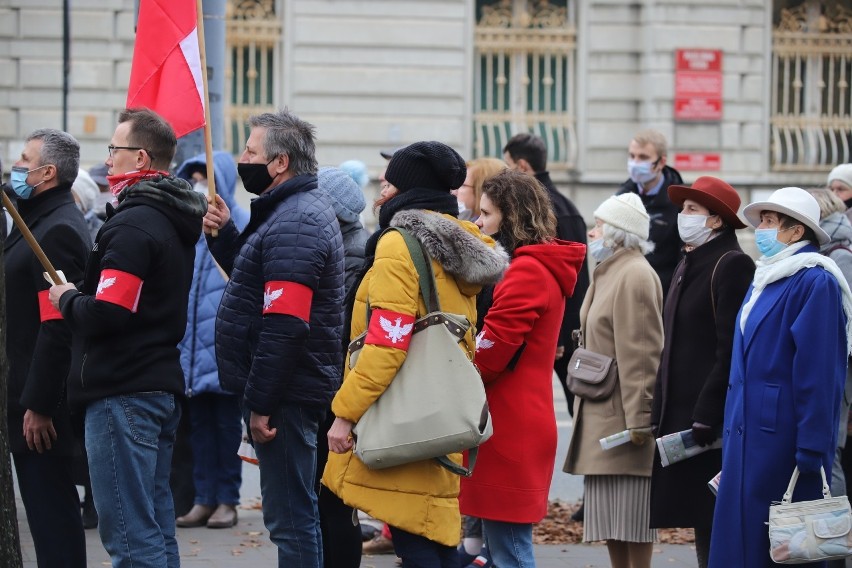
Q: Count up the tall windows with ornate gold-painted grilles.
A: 3